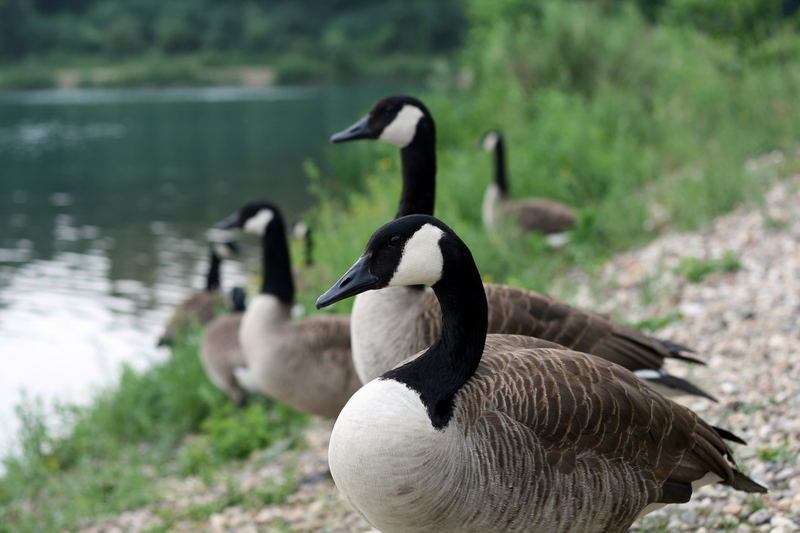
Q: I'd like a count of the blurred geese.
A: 5